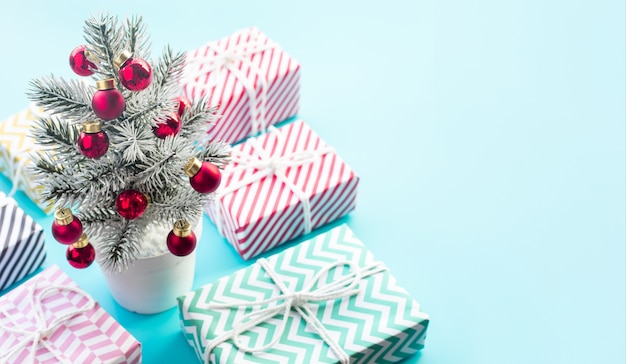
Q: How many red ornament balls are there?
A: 11